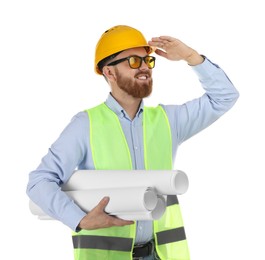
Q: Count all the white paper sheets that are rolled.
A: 3